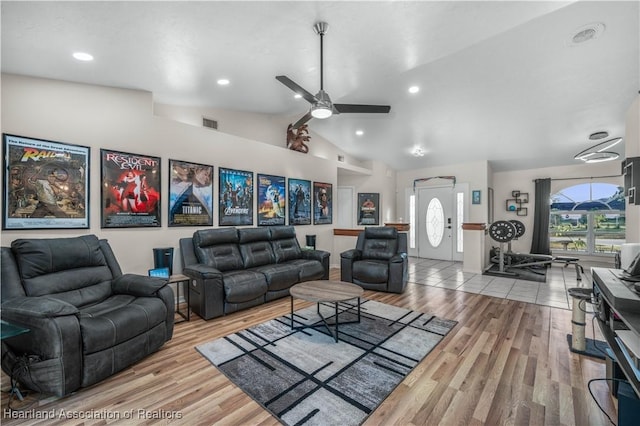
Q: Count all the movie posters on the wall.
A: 8